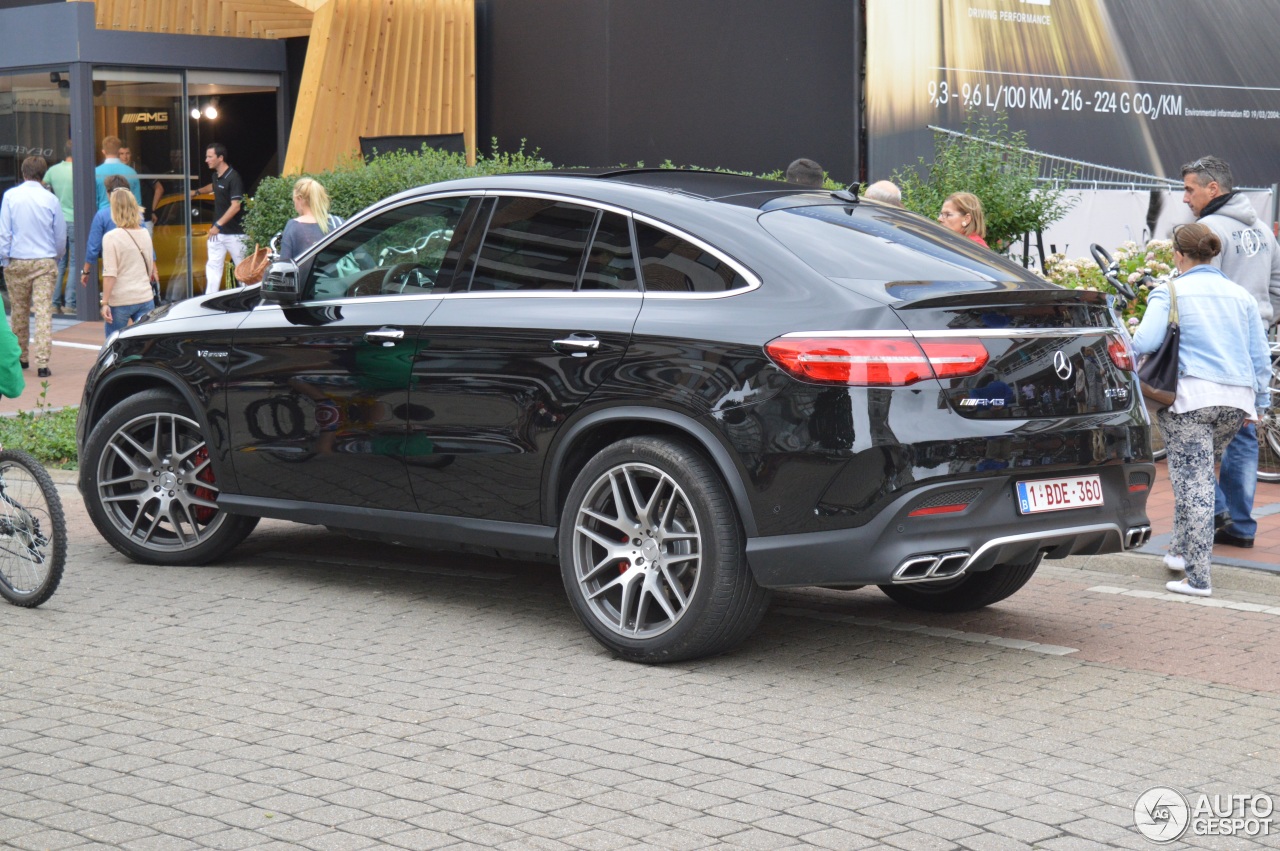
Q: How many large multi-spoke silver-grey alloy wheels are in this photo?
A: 2